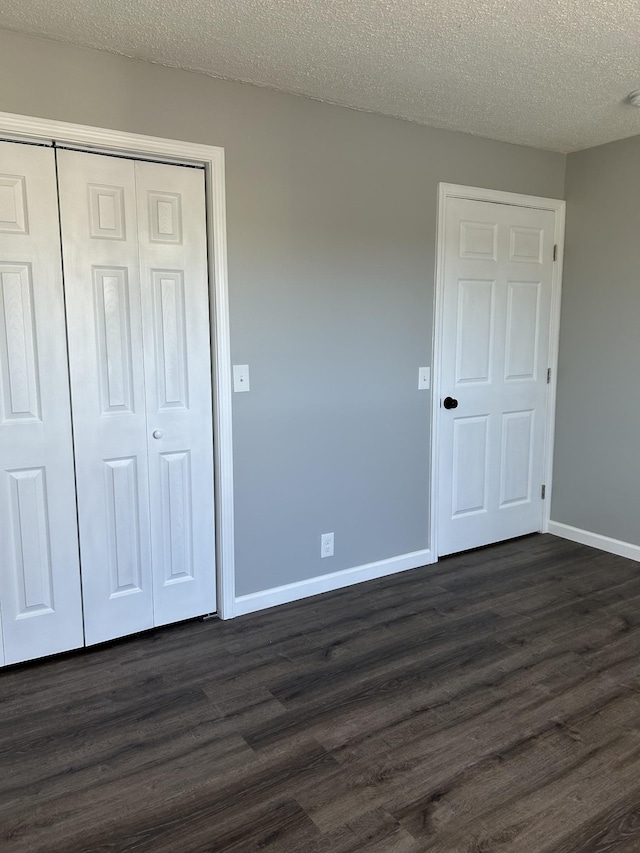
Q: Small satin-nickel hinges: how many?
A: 3